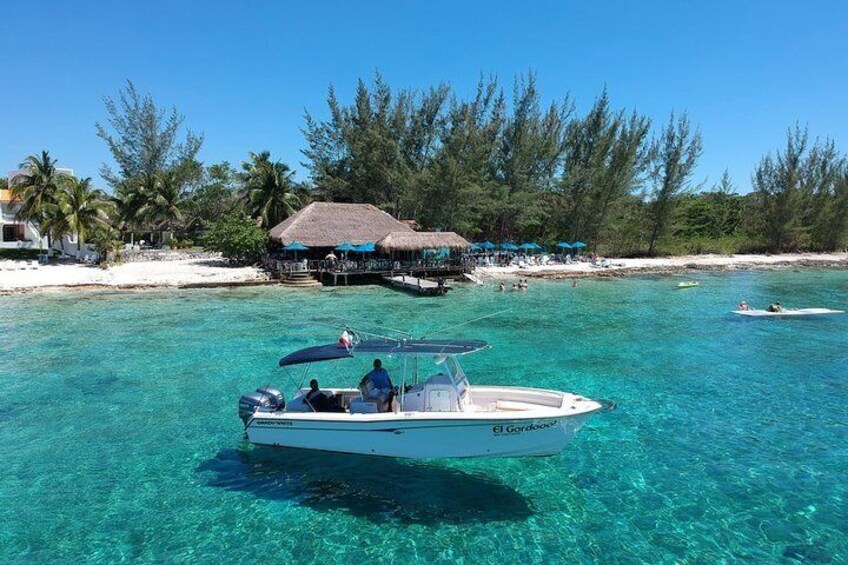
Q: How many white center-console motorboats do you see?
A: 1